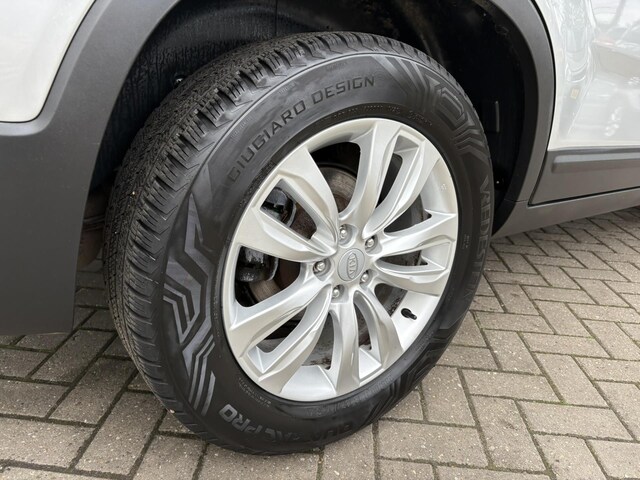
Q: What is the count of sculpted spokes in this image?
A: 10